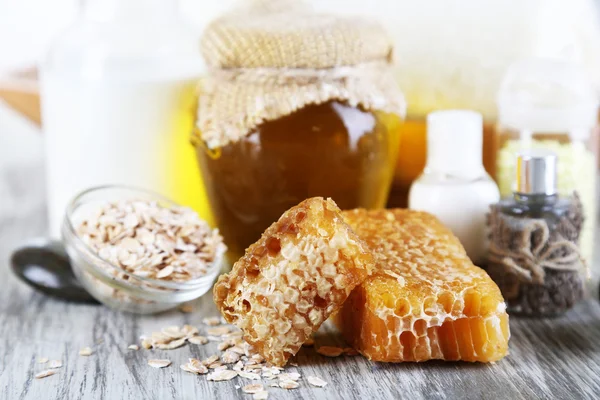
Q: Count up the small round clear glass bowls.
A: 1